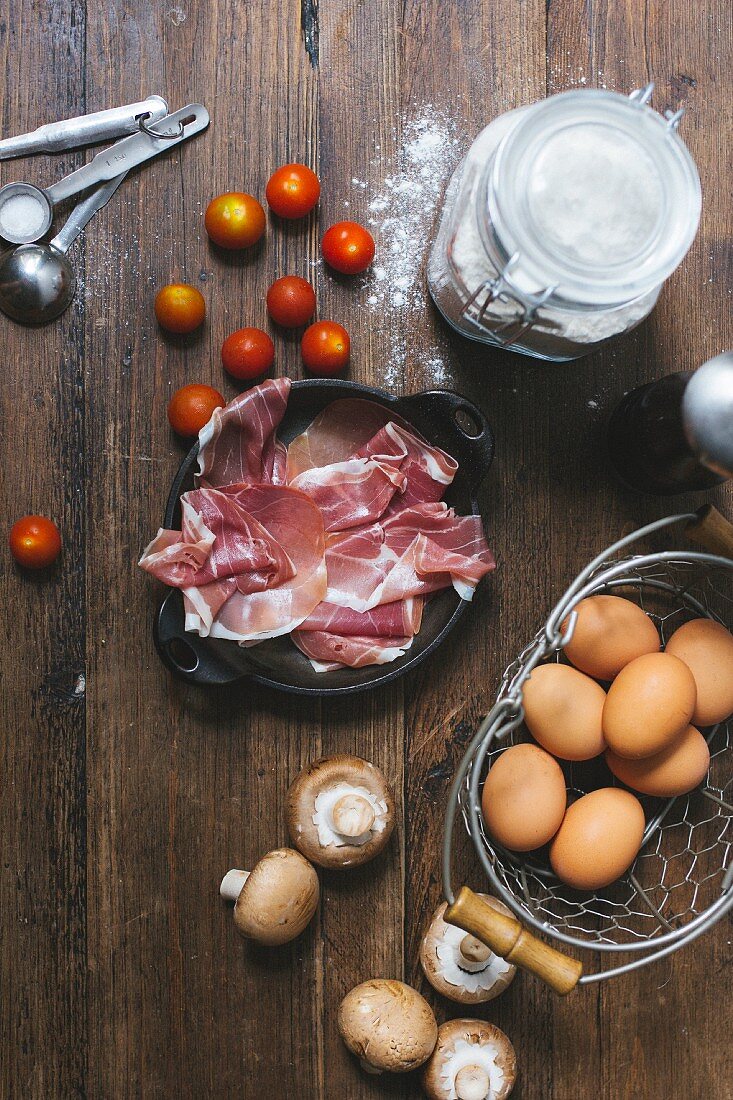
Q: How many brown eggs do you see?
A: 7